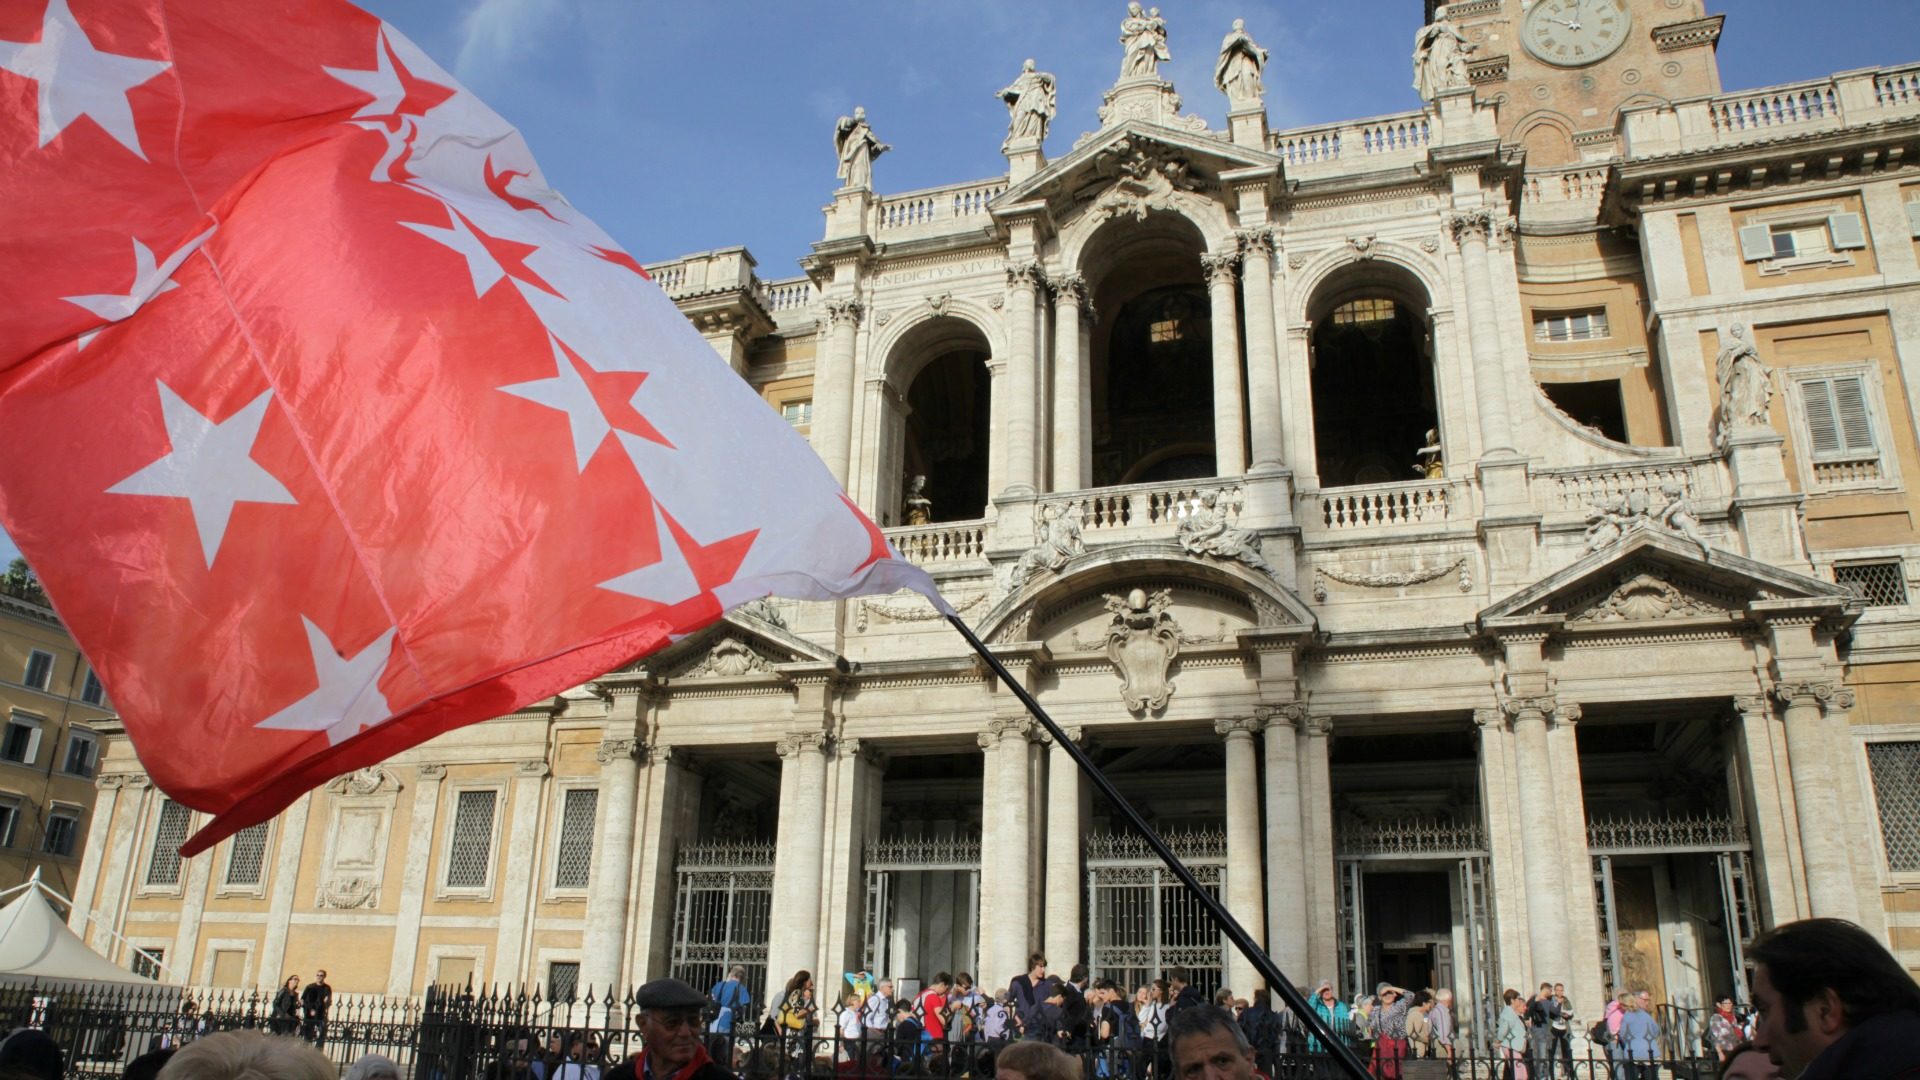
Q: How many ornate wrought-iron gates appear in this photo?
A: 5